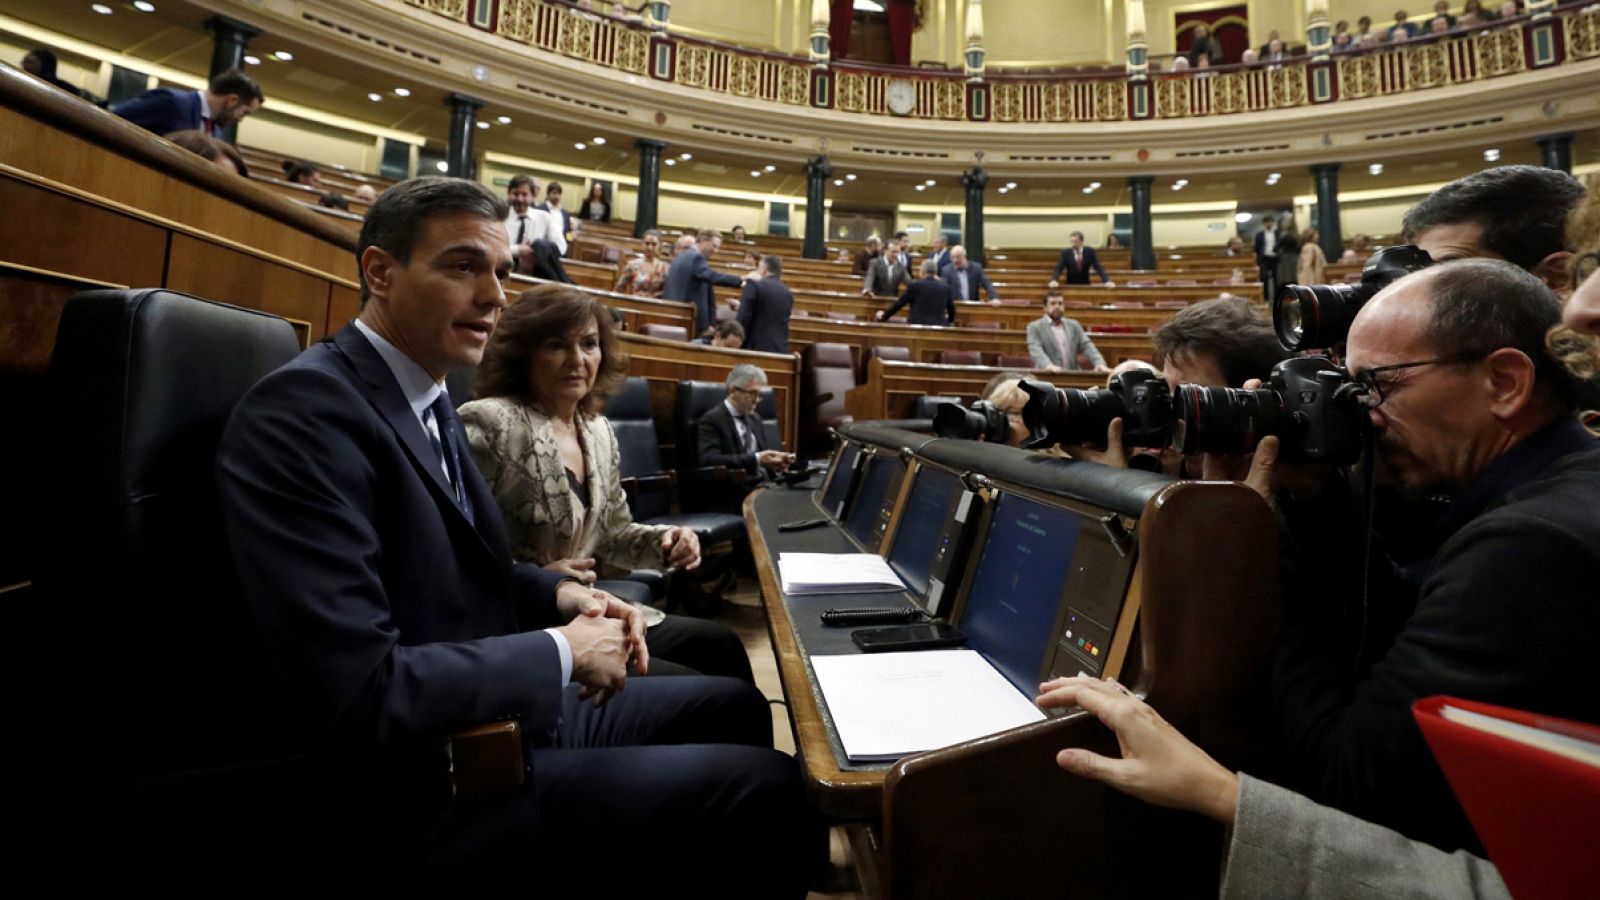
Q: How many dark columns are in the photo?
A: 8